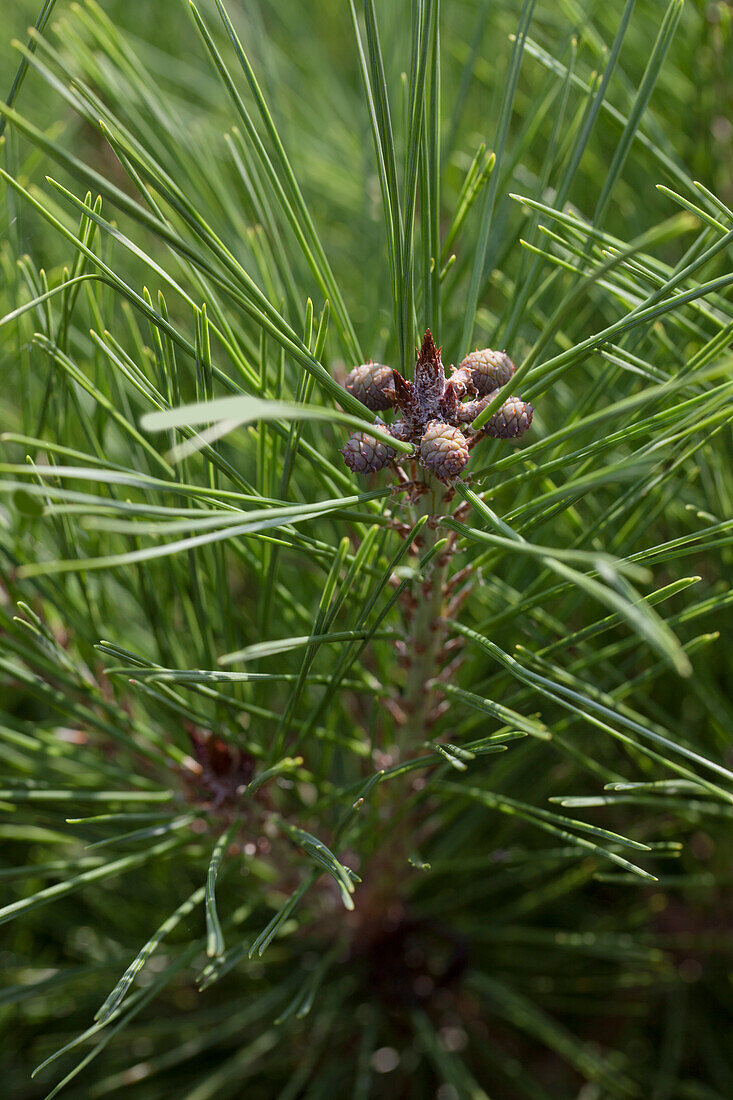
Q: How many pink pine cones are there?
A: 5